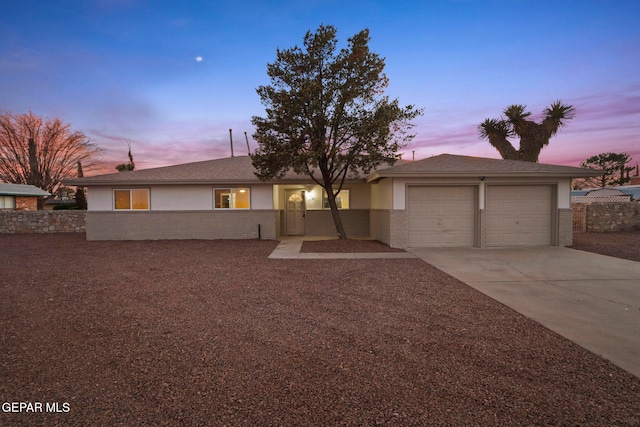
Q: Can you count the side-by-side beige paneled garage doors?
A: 2